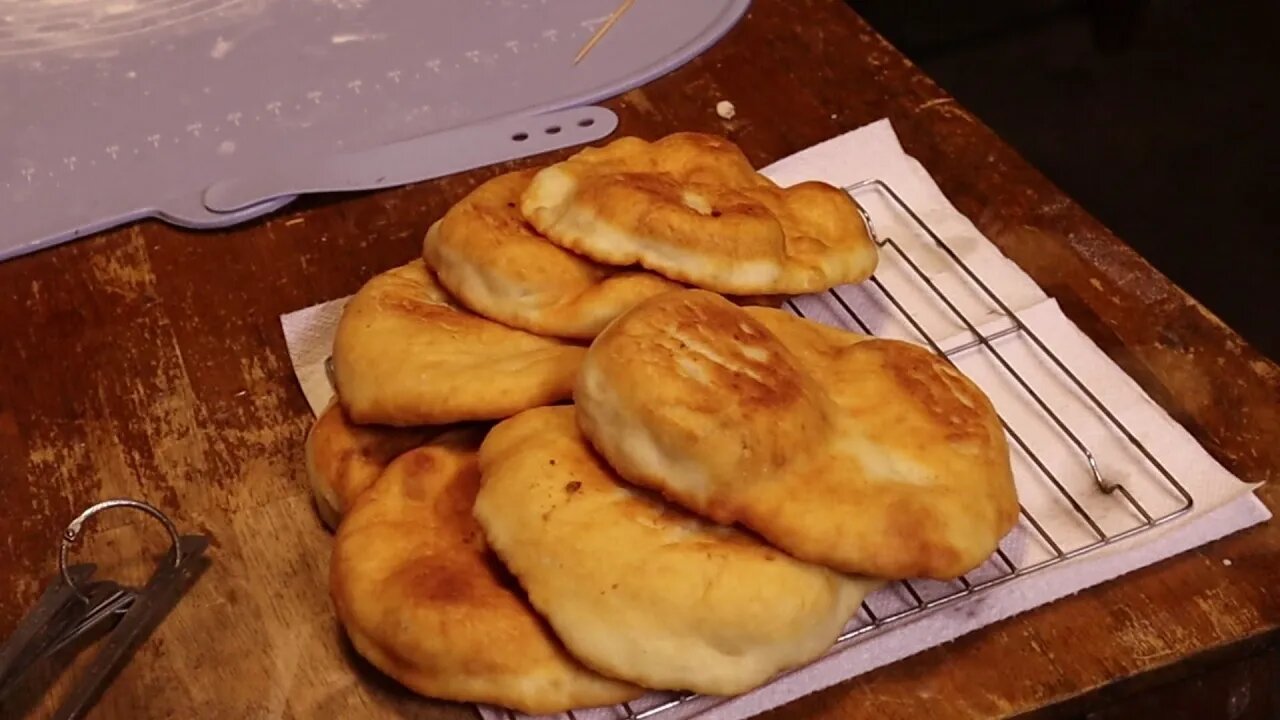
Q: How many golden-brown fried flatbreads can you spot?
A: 7